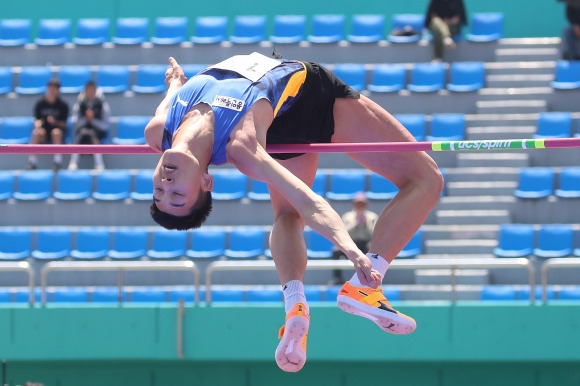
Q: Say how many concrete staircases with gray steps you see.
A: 1